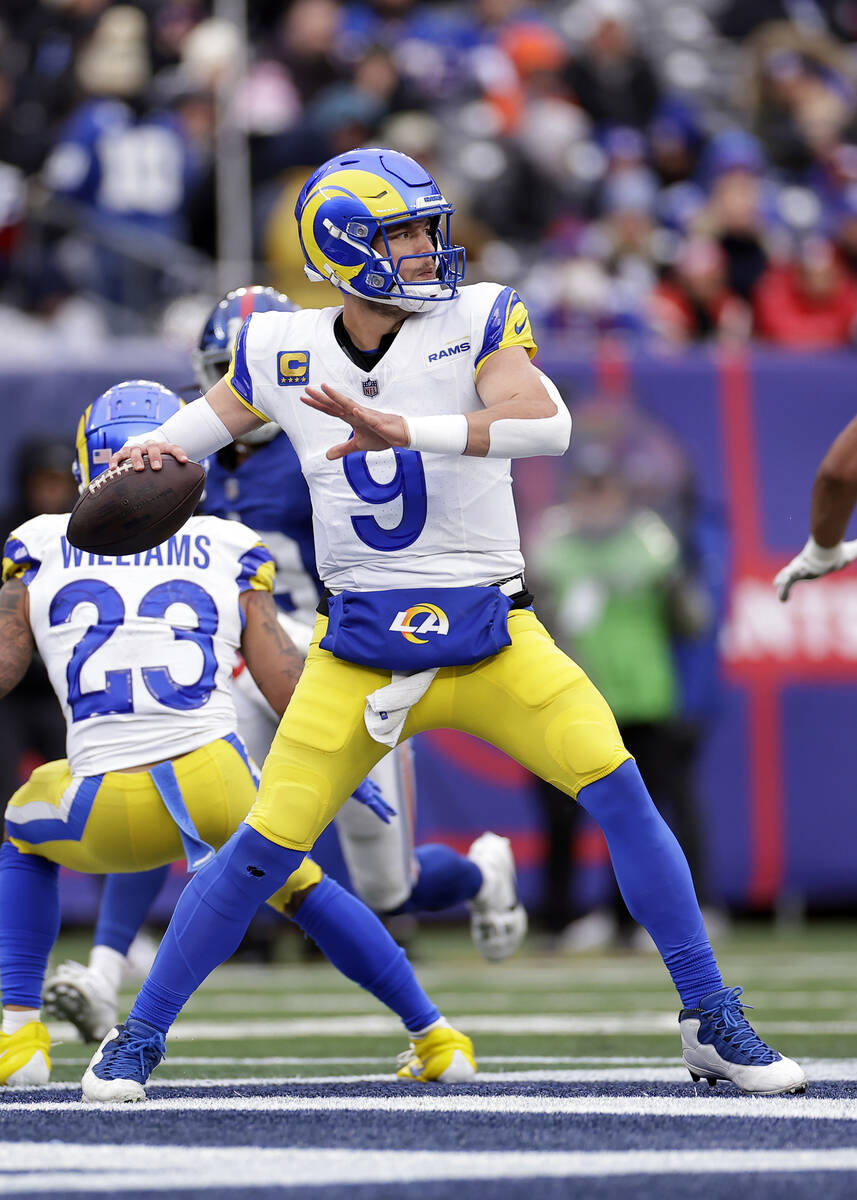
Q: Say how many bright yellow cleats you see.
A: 2